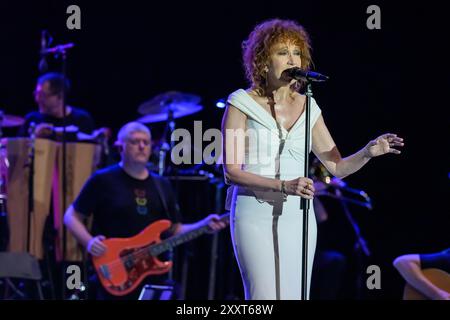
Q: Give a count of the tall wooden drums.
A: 2